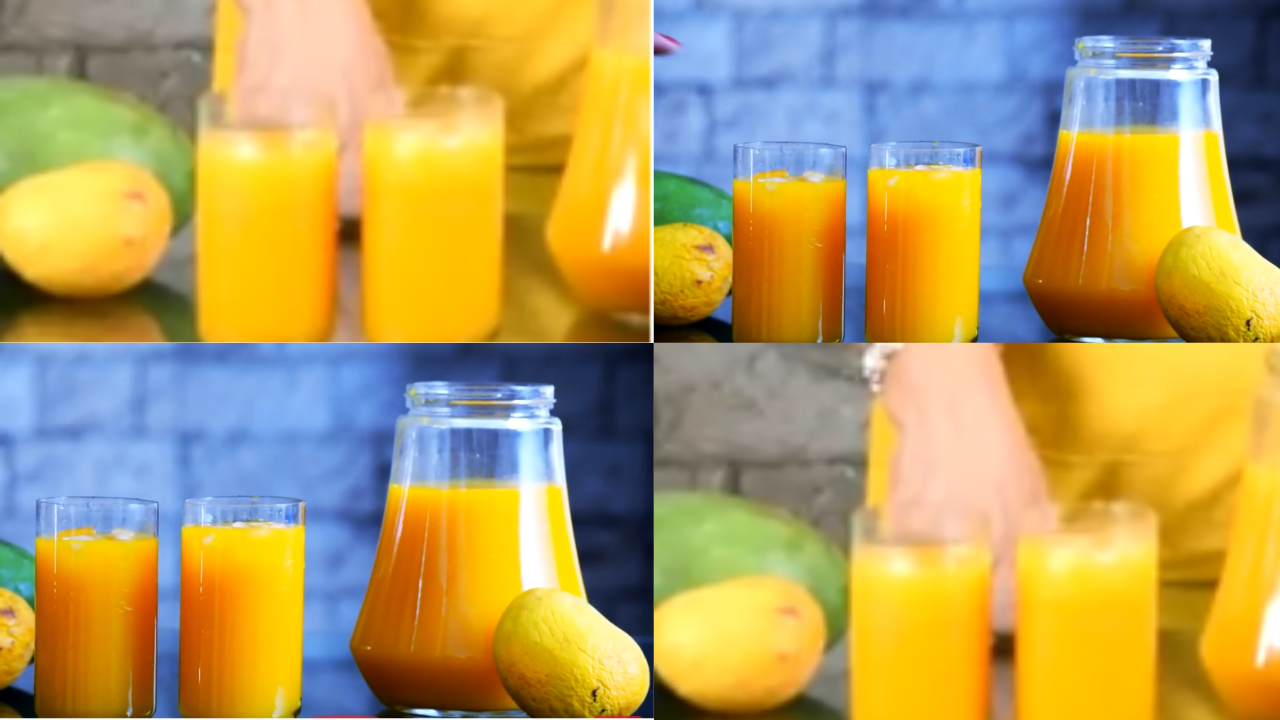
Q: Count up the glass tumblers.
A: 8